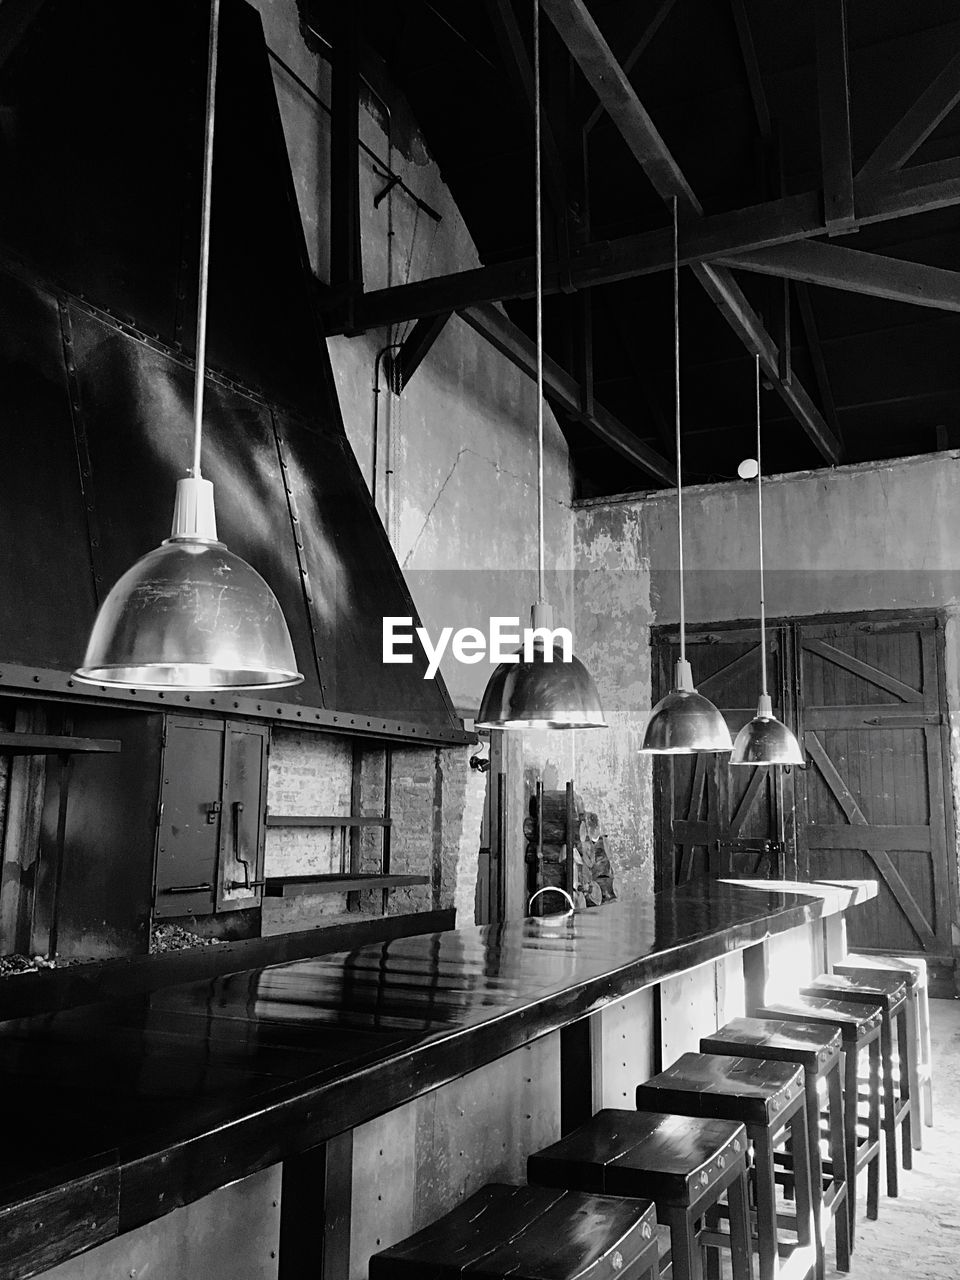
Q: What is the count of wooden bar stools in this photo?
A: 7